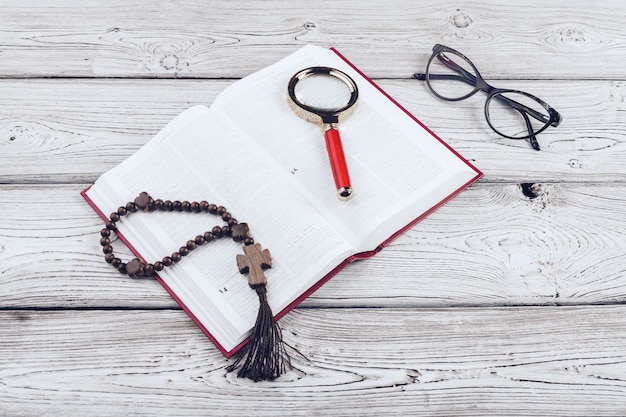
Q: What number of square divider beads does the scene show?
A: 3